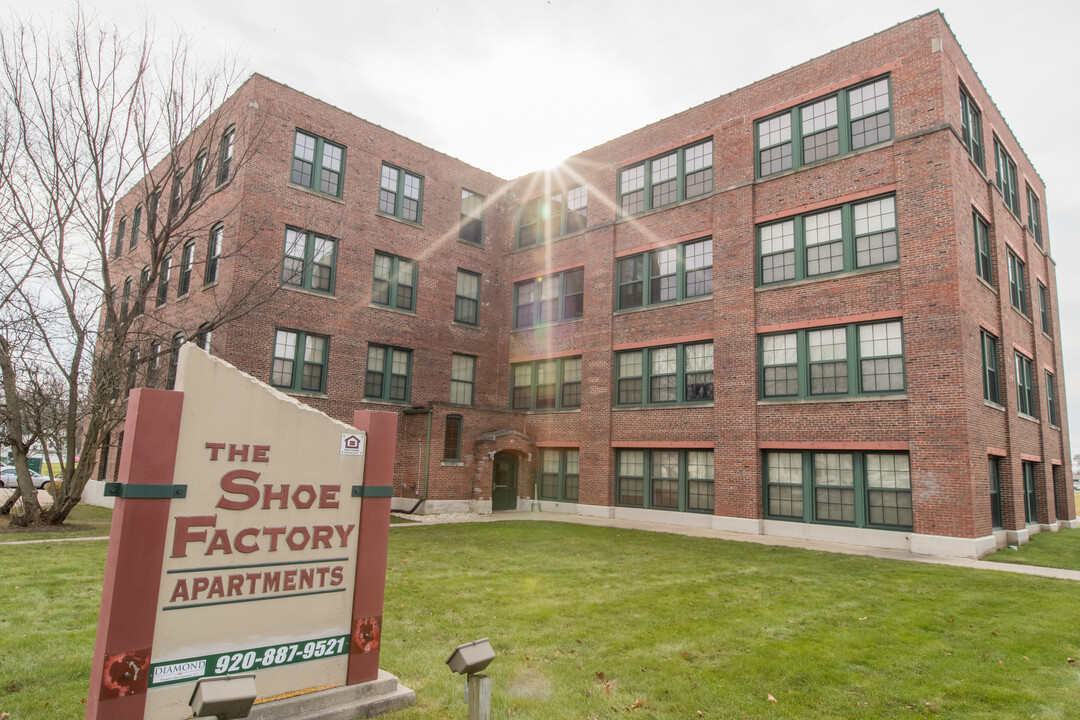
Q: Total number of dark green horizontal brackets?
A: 2